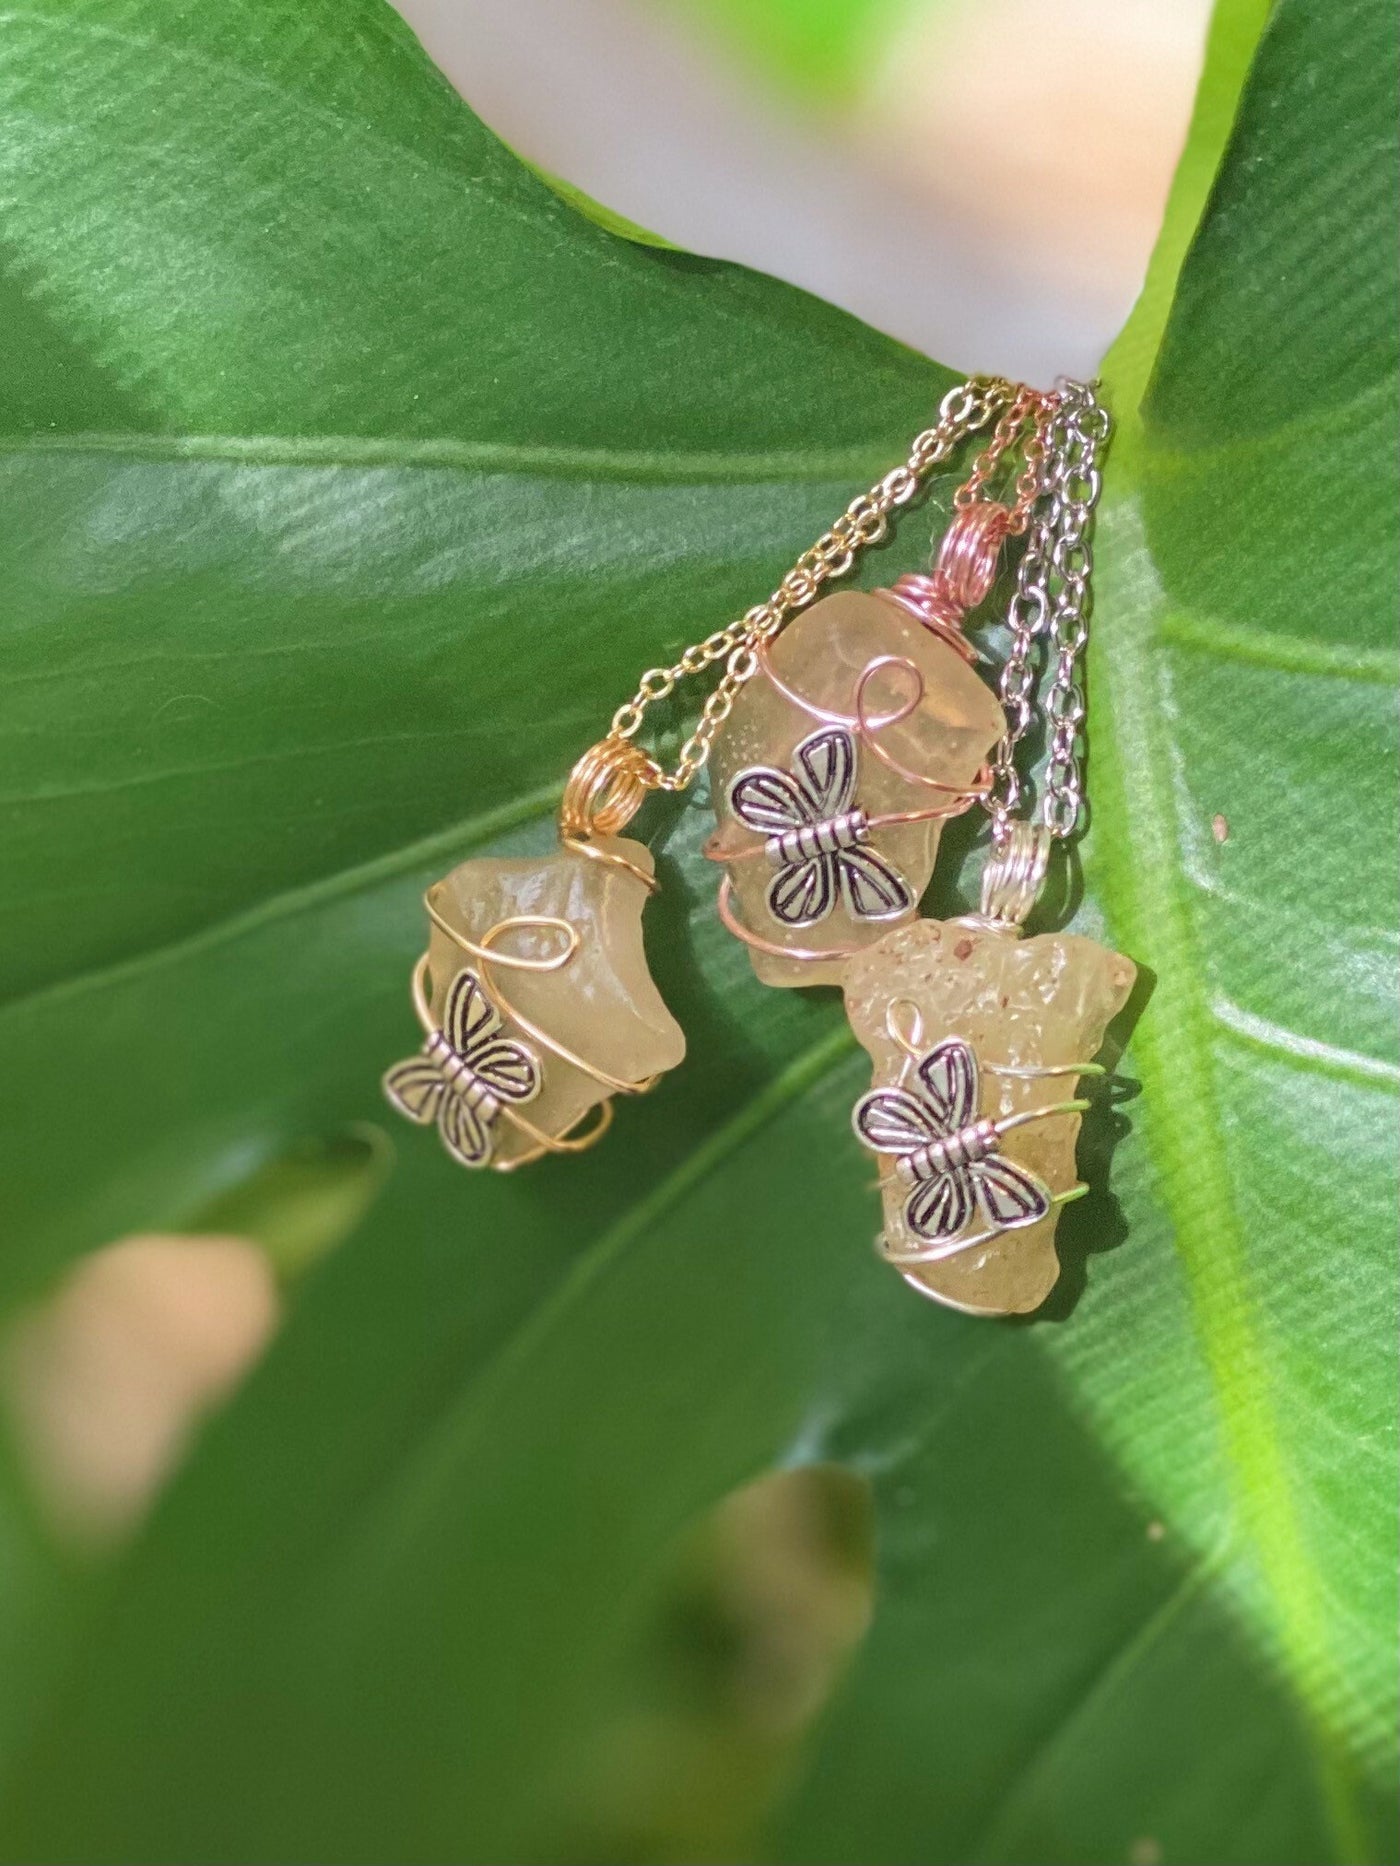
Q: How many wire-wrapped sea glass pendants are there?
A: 3